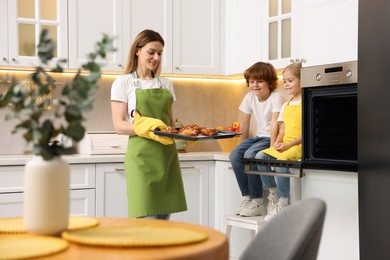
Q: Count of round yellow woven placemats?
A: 3